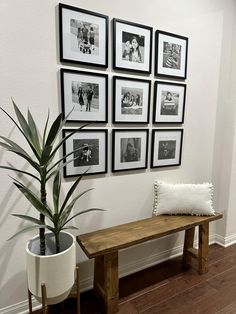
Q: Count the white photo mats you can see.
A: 9